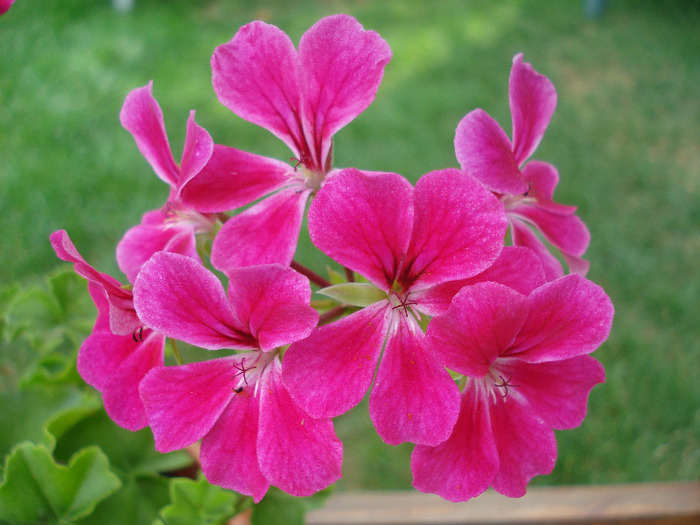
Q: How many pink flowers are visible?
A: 7